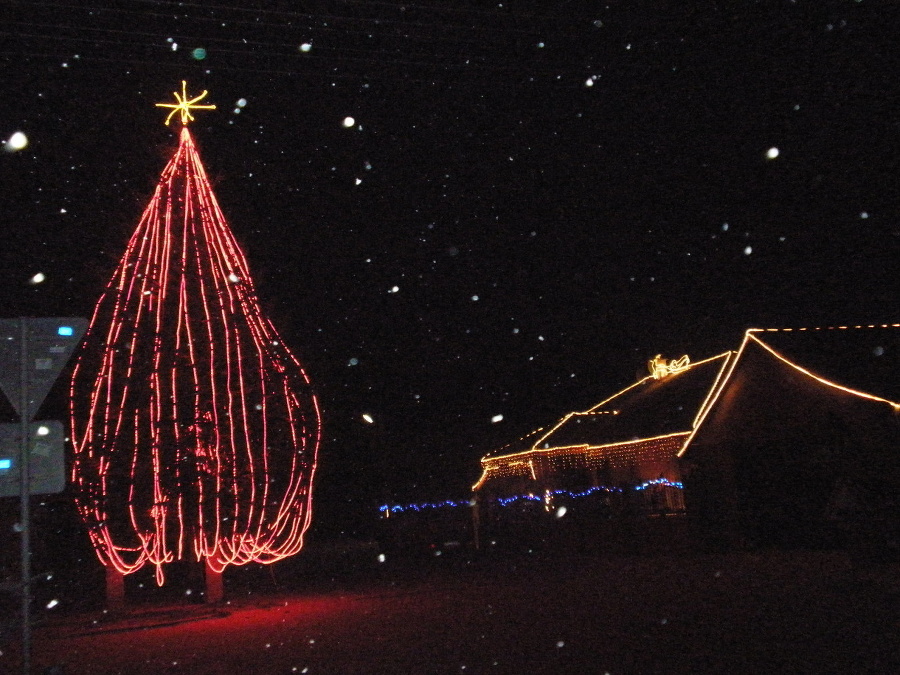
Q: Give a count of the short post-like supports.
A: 2